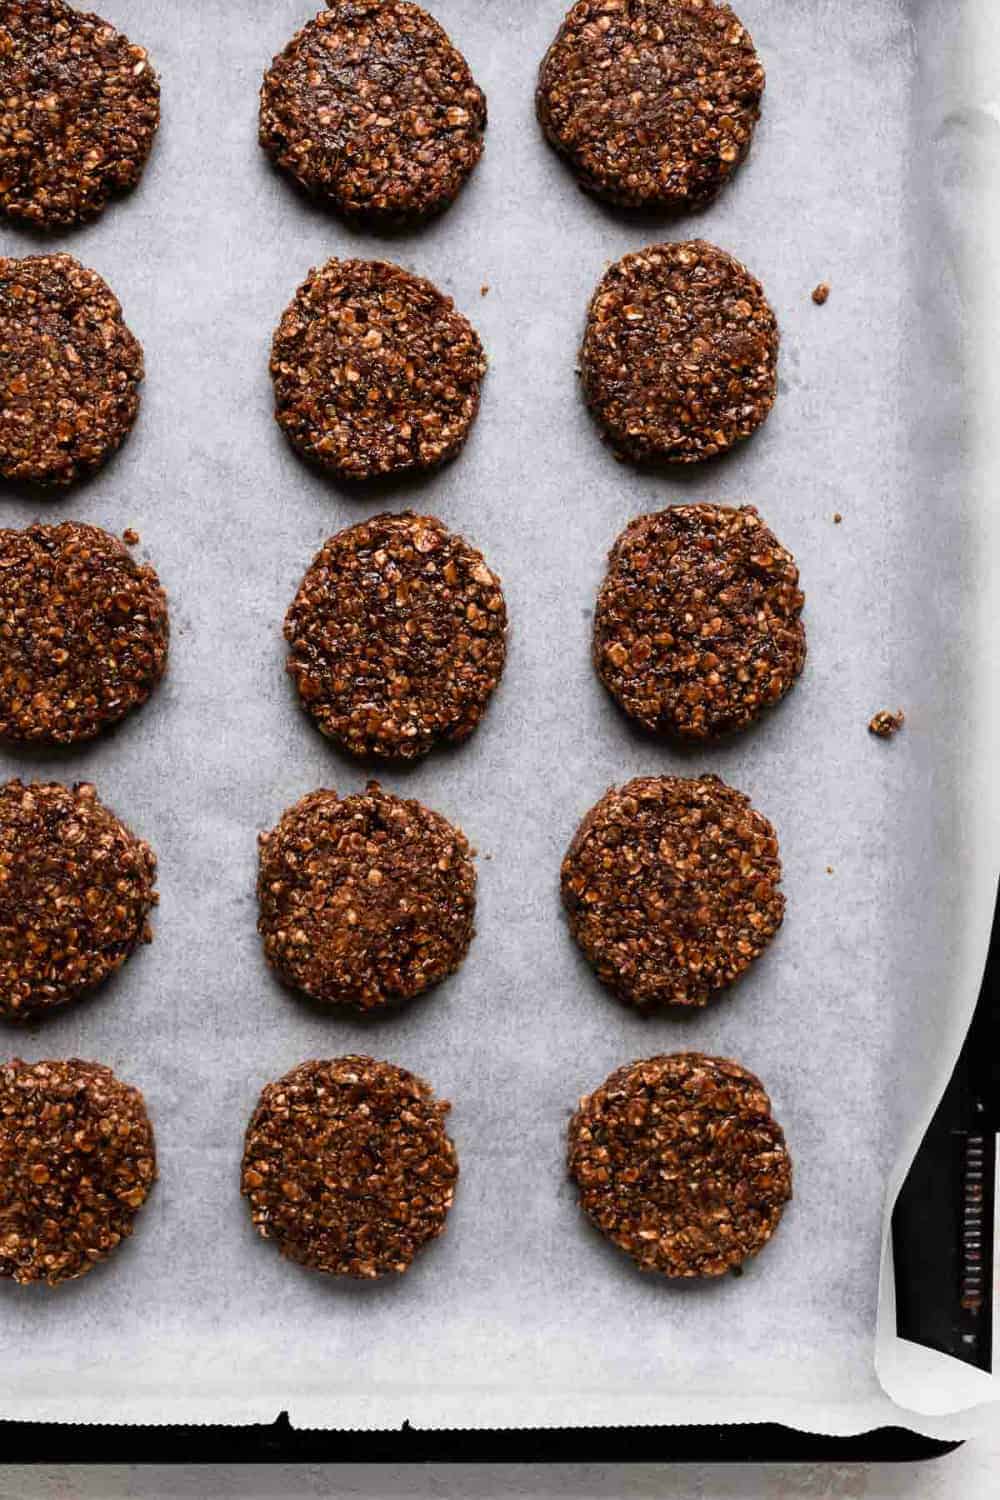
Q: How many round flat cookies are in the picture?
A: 15